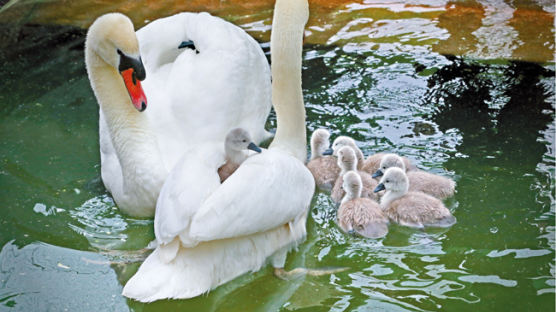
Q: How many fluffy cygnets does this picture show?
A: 7